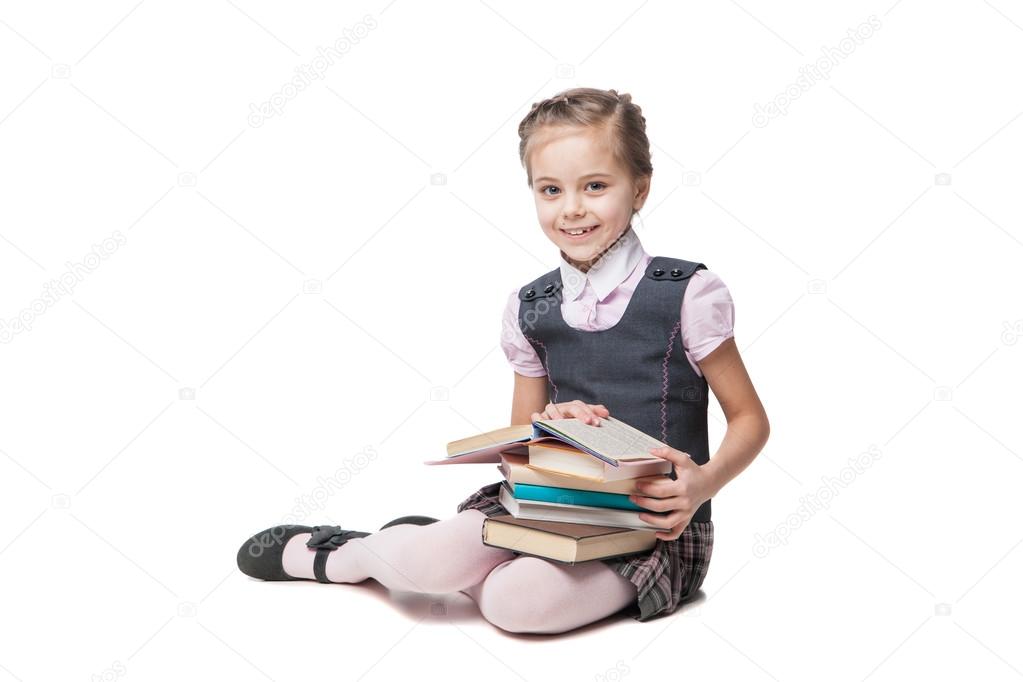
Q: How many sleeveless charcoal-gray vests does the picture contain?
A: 1